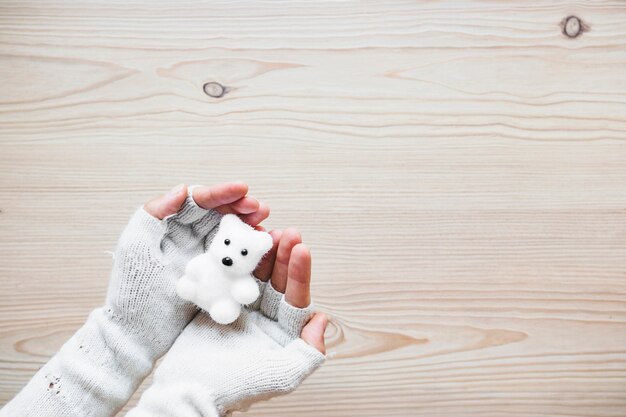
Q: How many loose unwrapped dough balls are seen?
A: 0